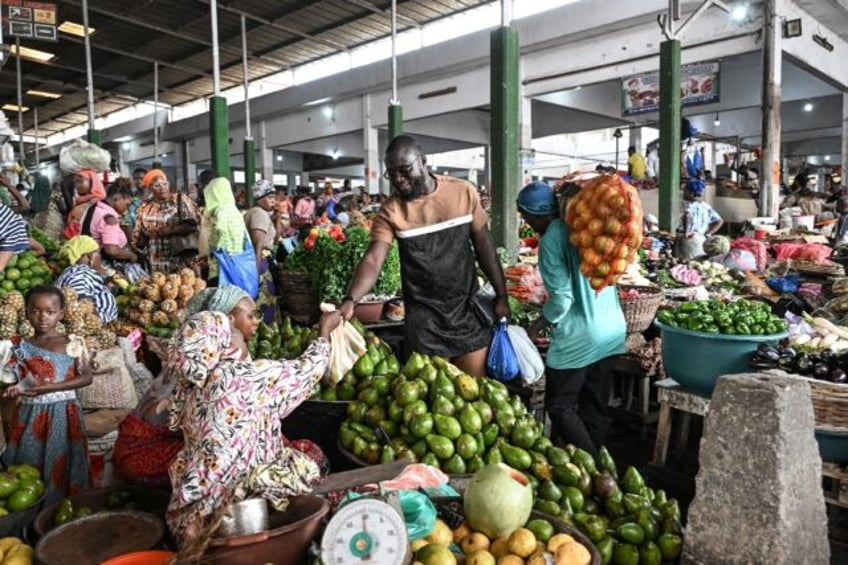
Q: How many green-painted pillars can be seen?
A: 6